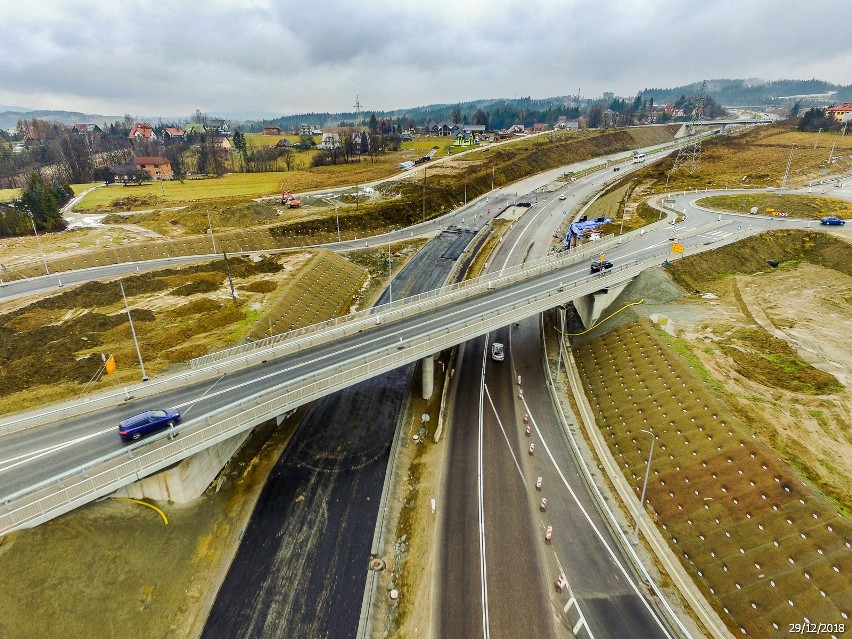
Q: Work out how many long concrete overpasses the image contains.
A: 2